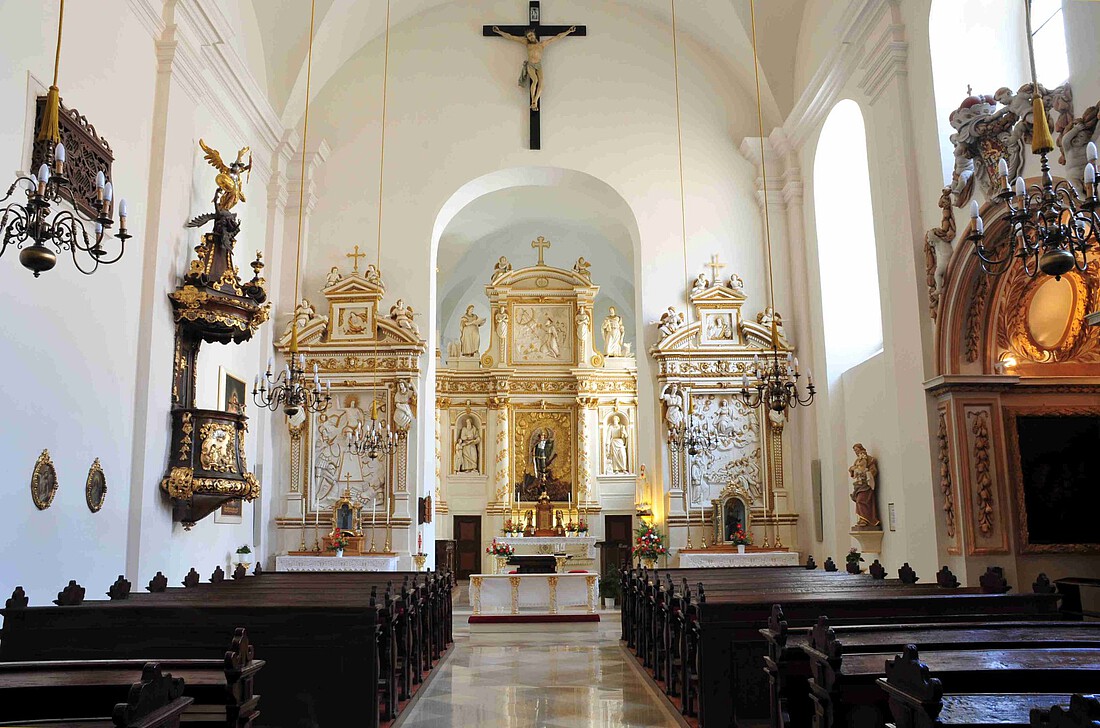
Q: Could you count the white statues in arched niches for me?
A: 2